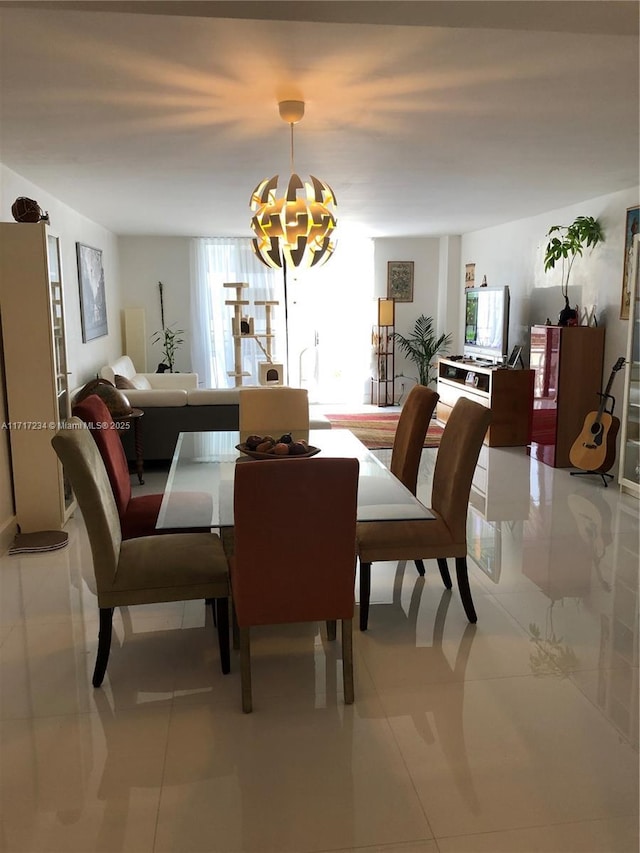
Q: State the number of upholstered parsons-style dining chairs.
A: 6